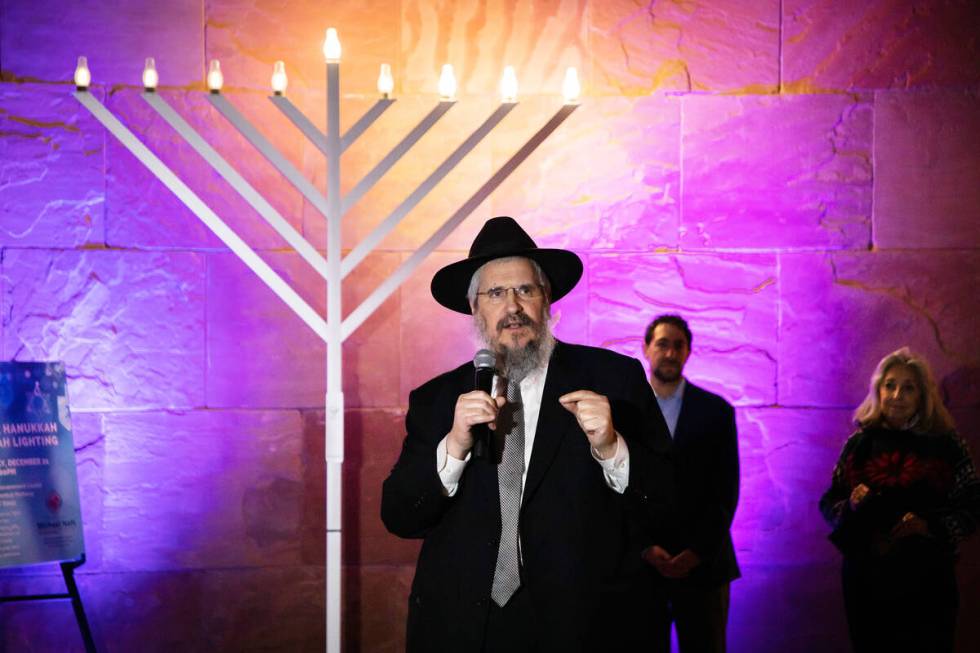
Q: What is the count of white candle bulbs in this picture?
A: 9